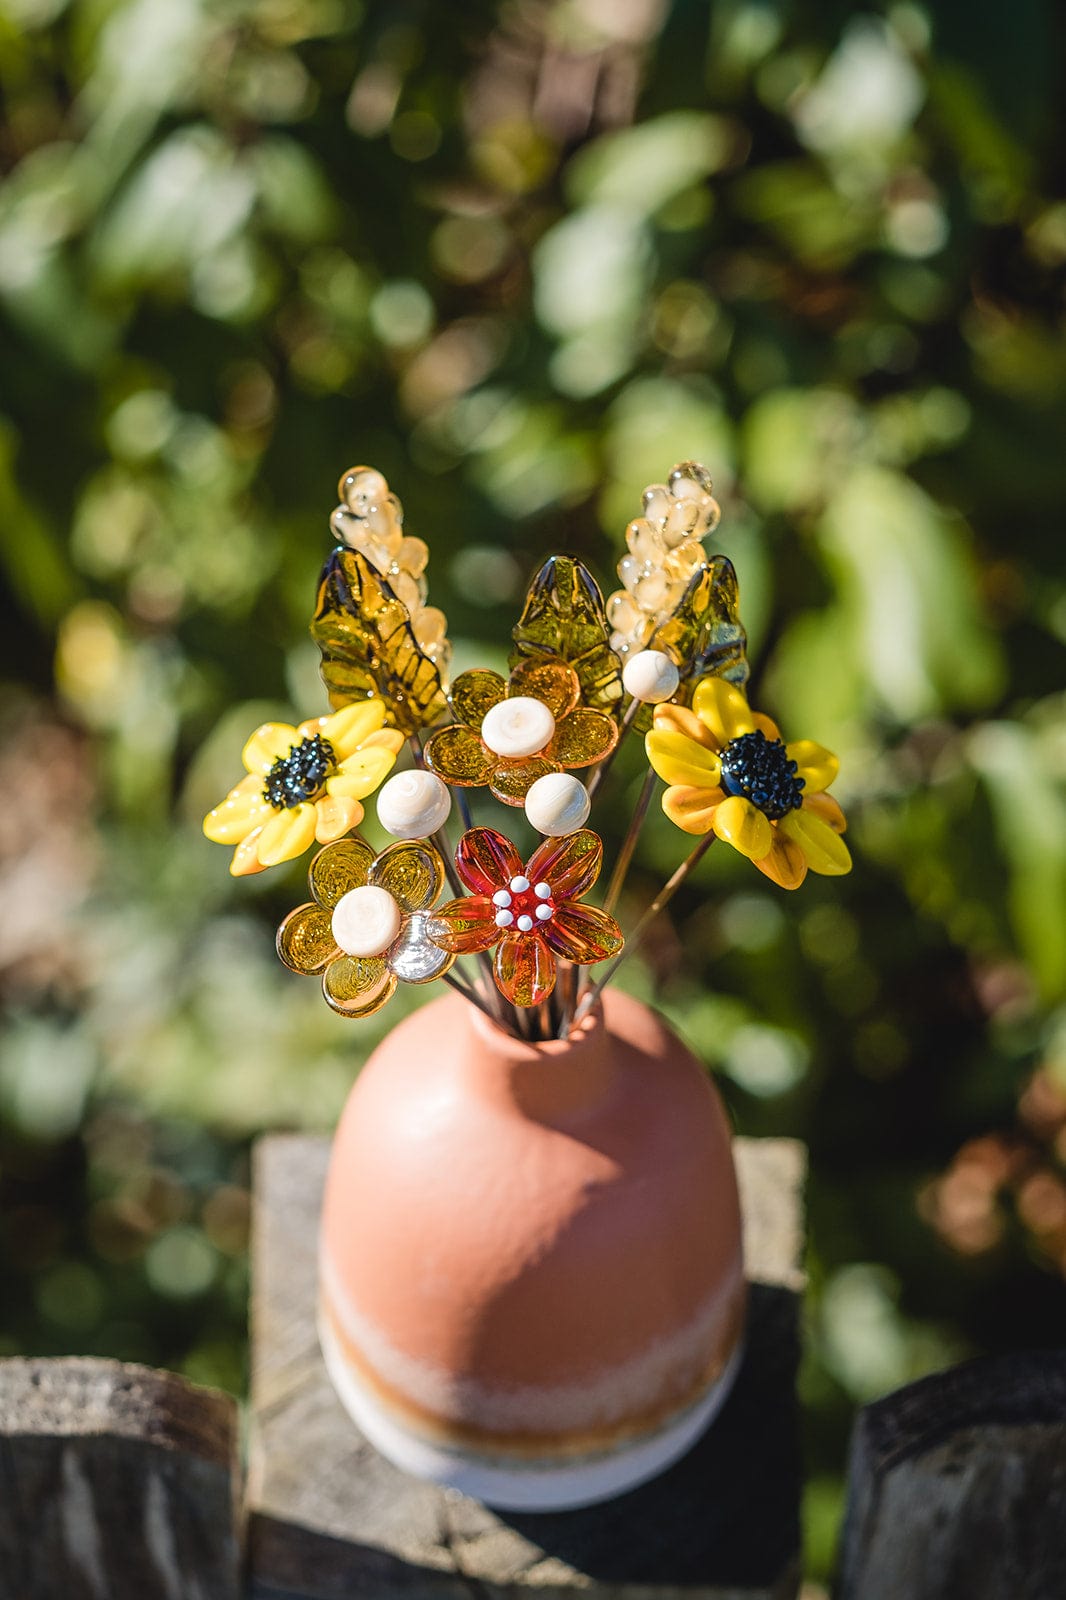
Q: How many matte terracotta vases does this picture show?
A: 1